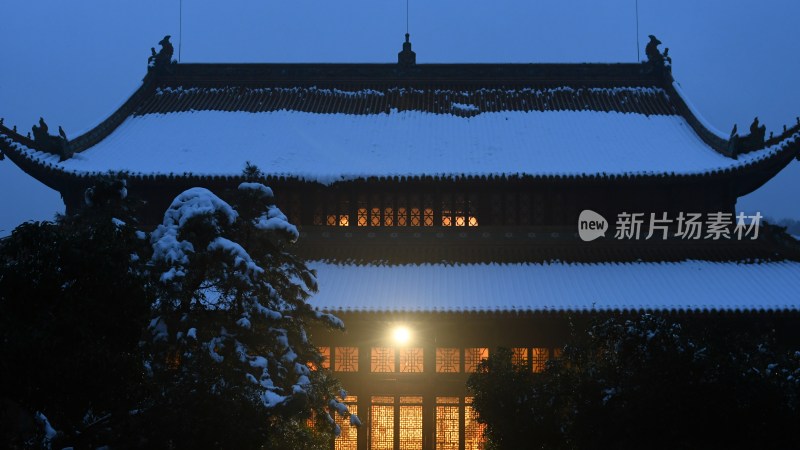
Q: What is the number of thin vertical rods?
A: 3